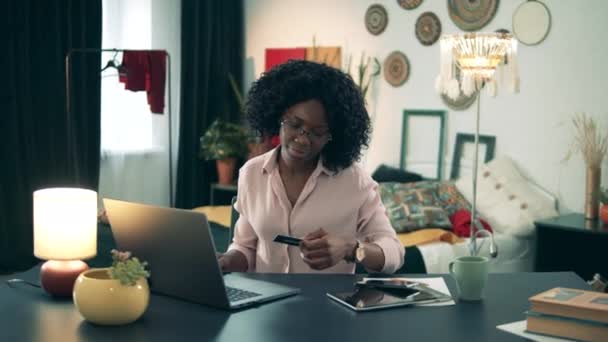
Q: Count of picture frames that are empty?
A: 2